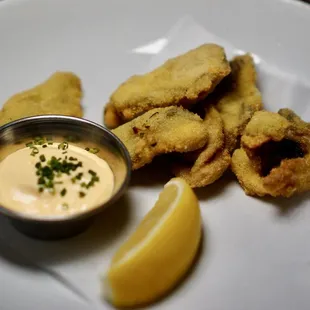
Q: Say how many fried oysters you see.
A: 6